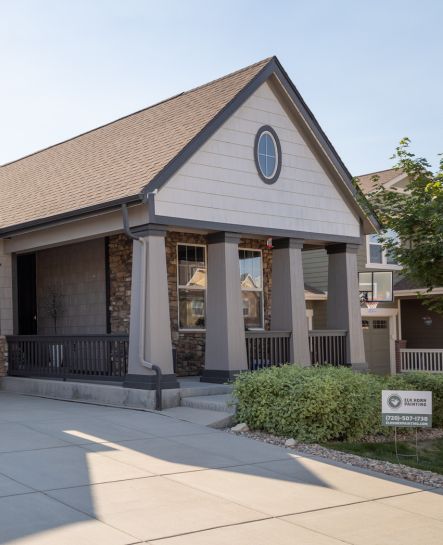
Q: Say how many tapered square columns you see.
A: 4